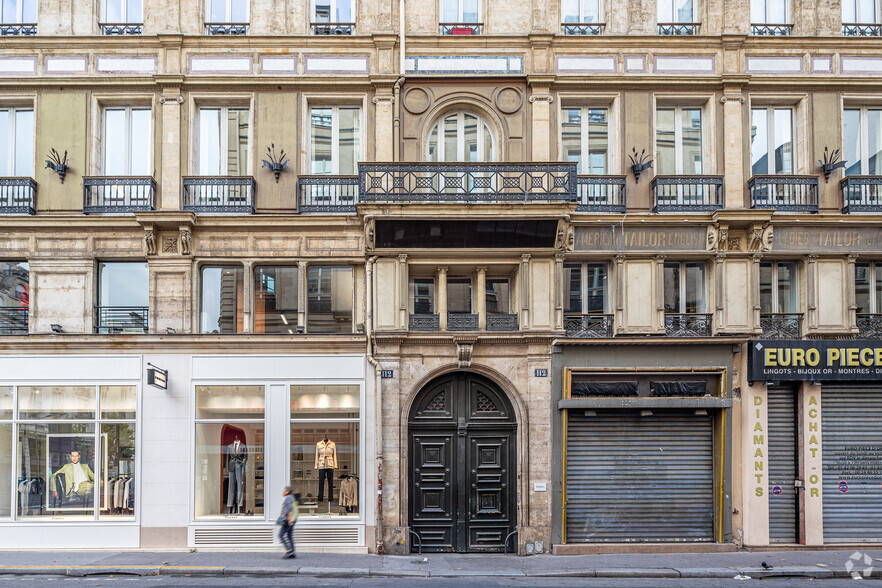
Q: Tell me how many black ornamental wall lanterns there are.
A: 4